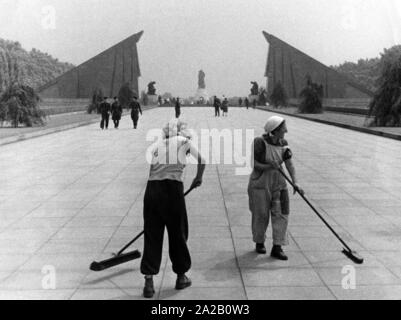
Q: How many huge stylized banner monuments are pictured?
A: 2